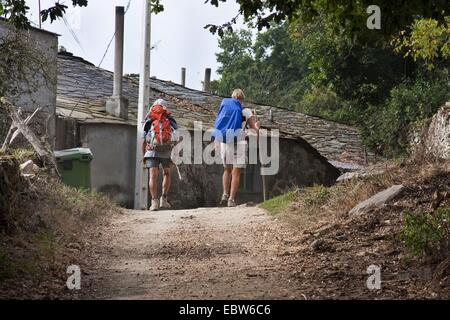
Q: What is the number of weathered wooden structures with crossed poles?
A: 1